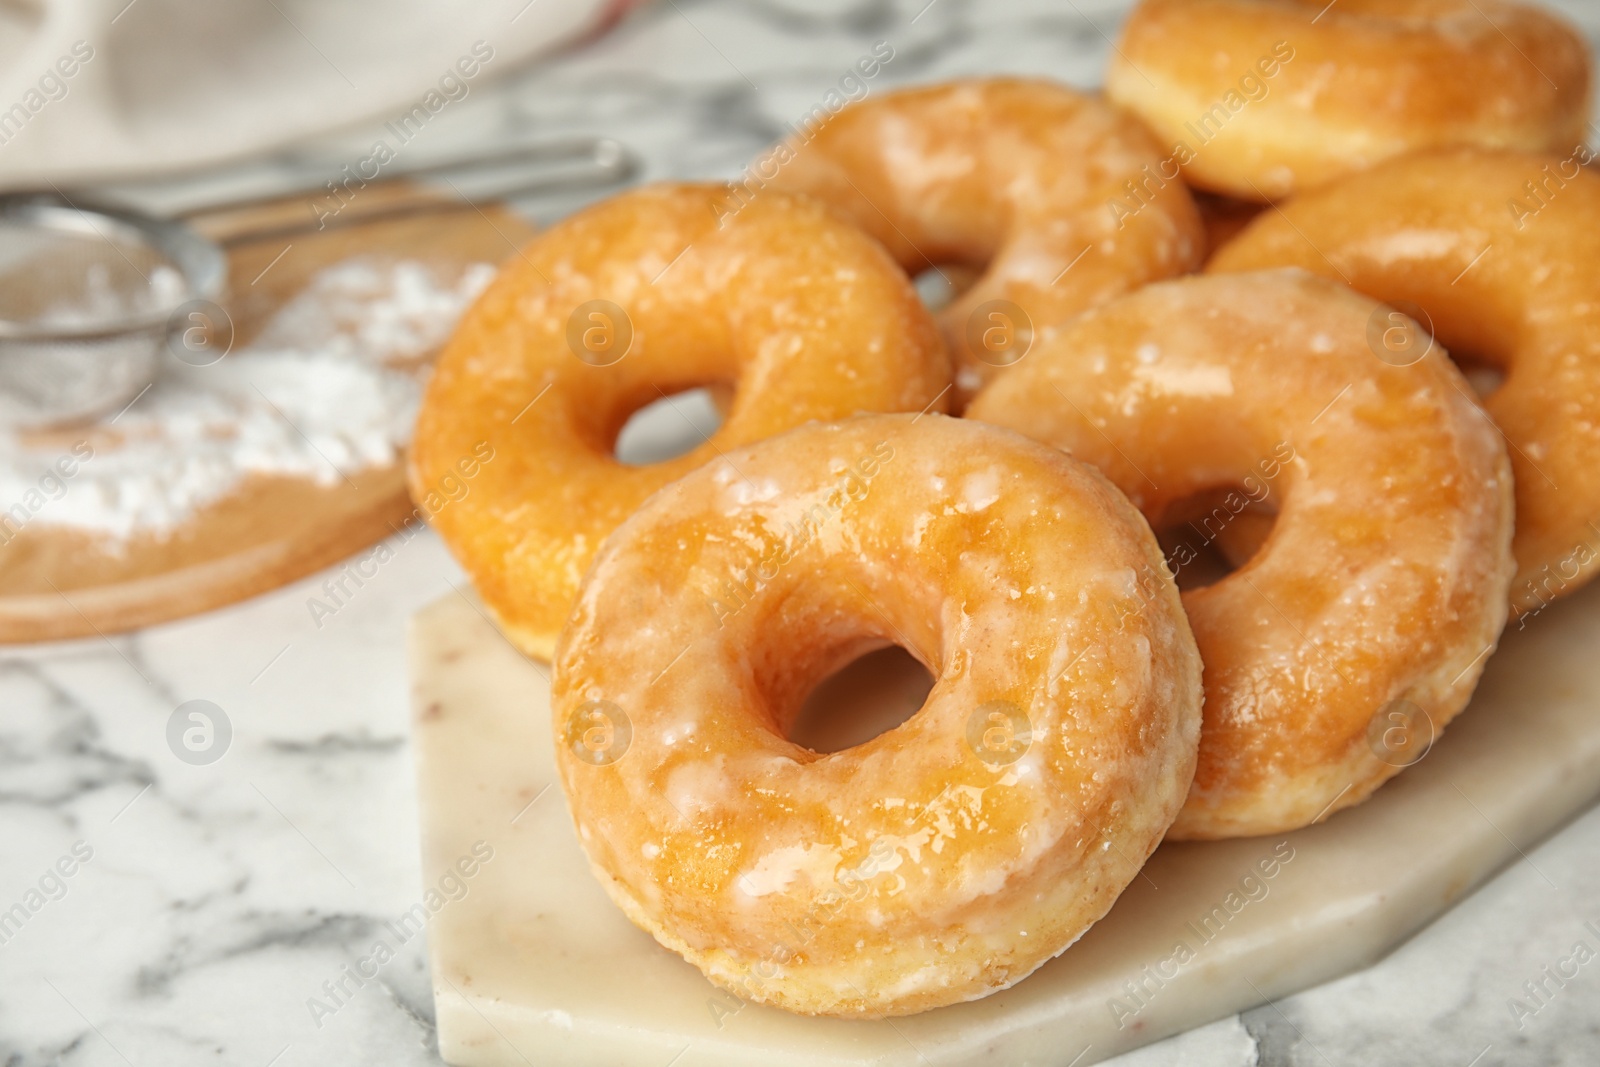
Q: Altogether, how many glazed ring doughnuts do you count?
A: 6